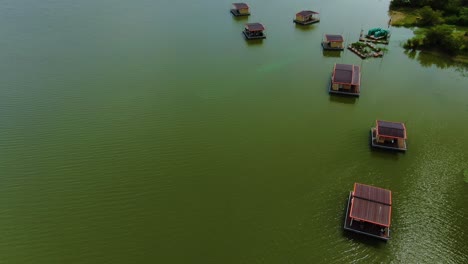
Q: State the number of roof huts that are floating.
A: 7